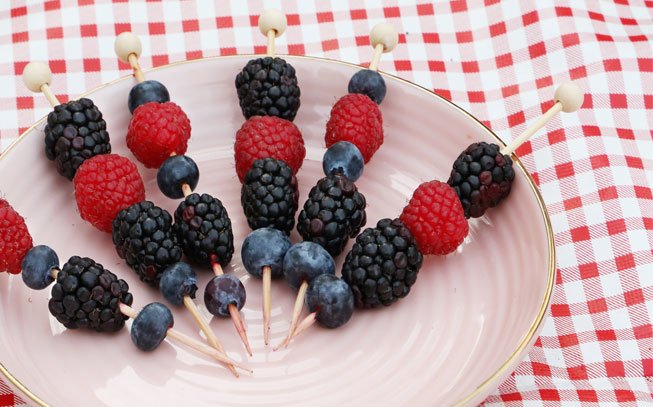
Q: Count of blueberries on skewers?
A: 11